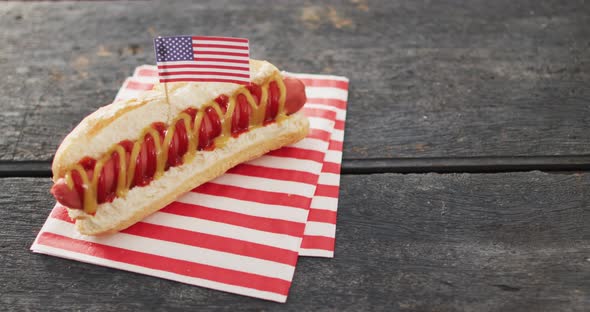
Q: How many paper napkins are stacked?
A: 2